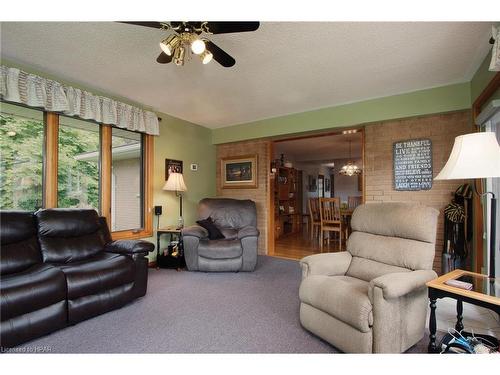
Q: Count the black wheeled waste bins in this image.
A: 0